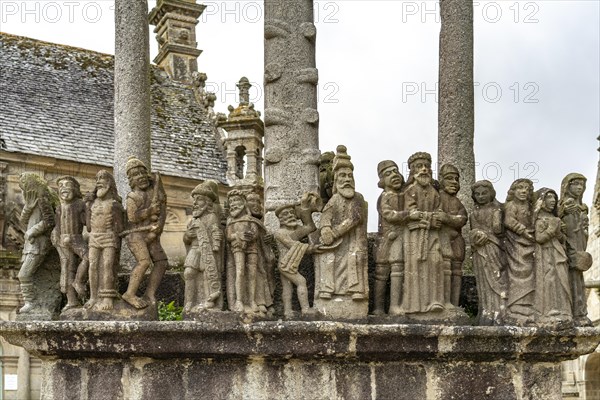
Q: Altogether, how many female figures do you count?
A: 4